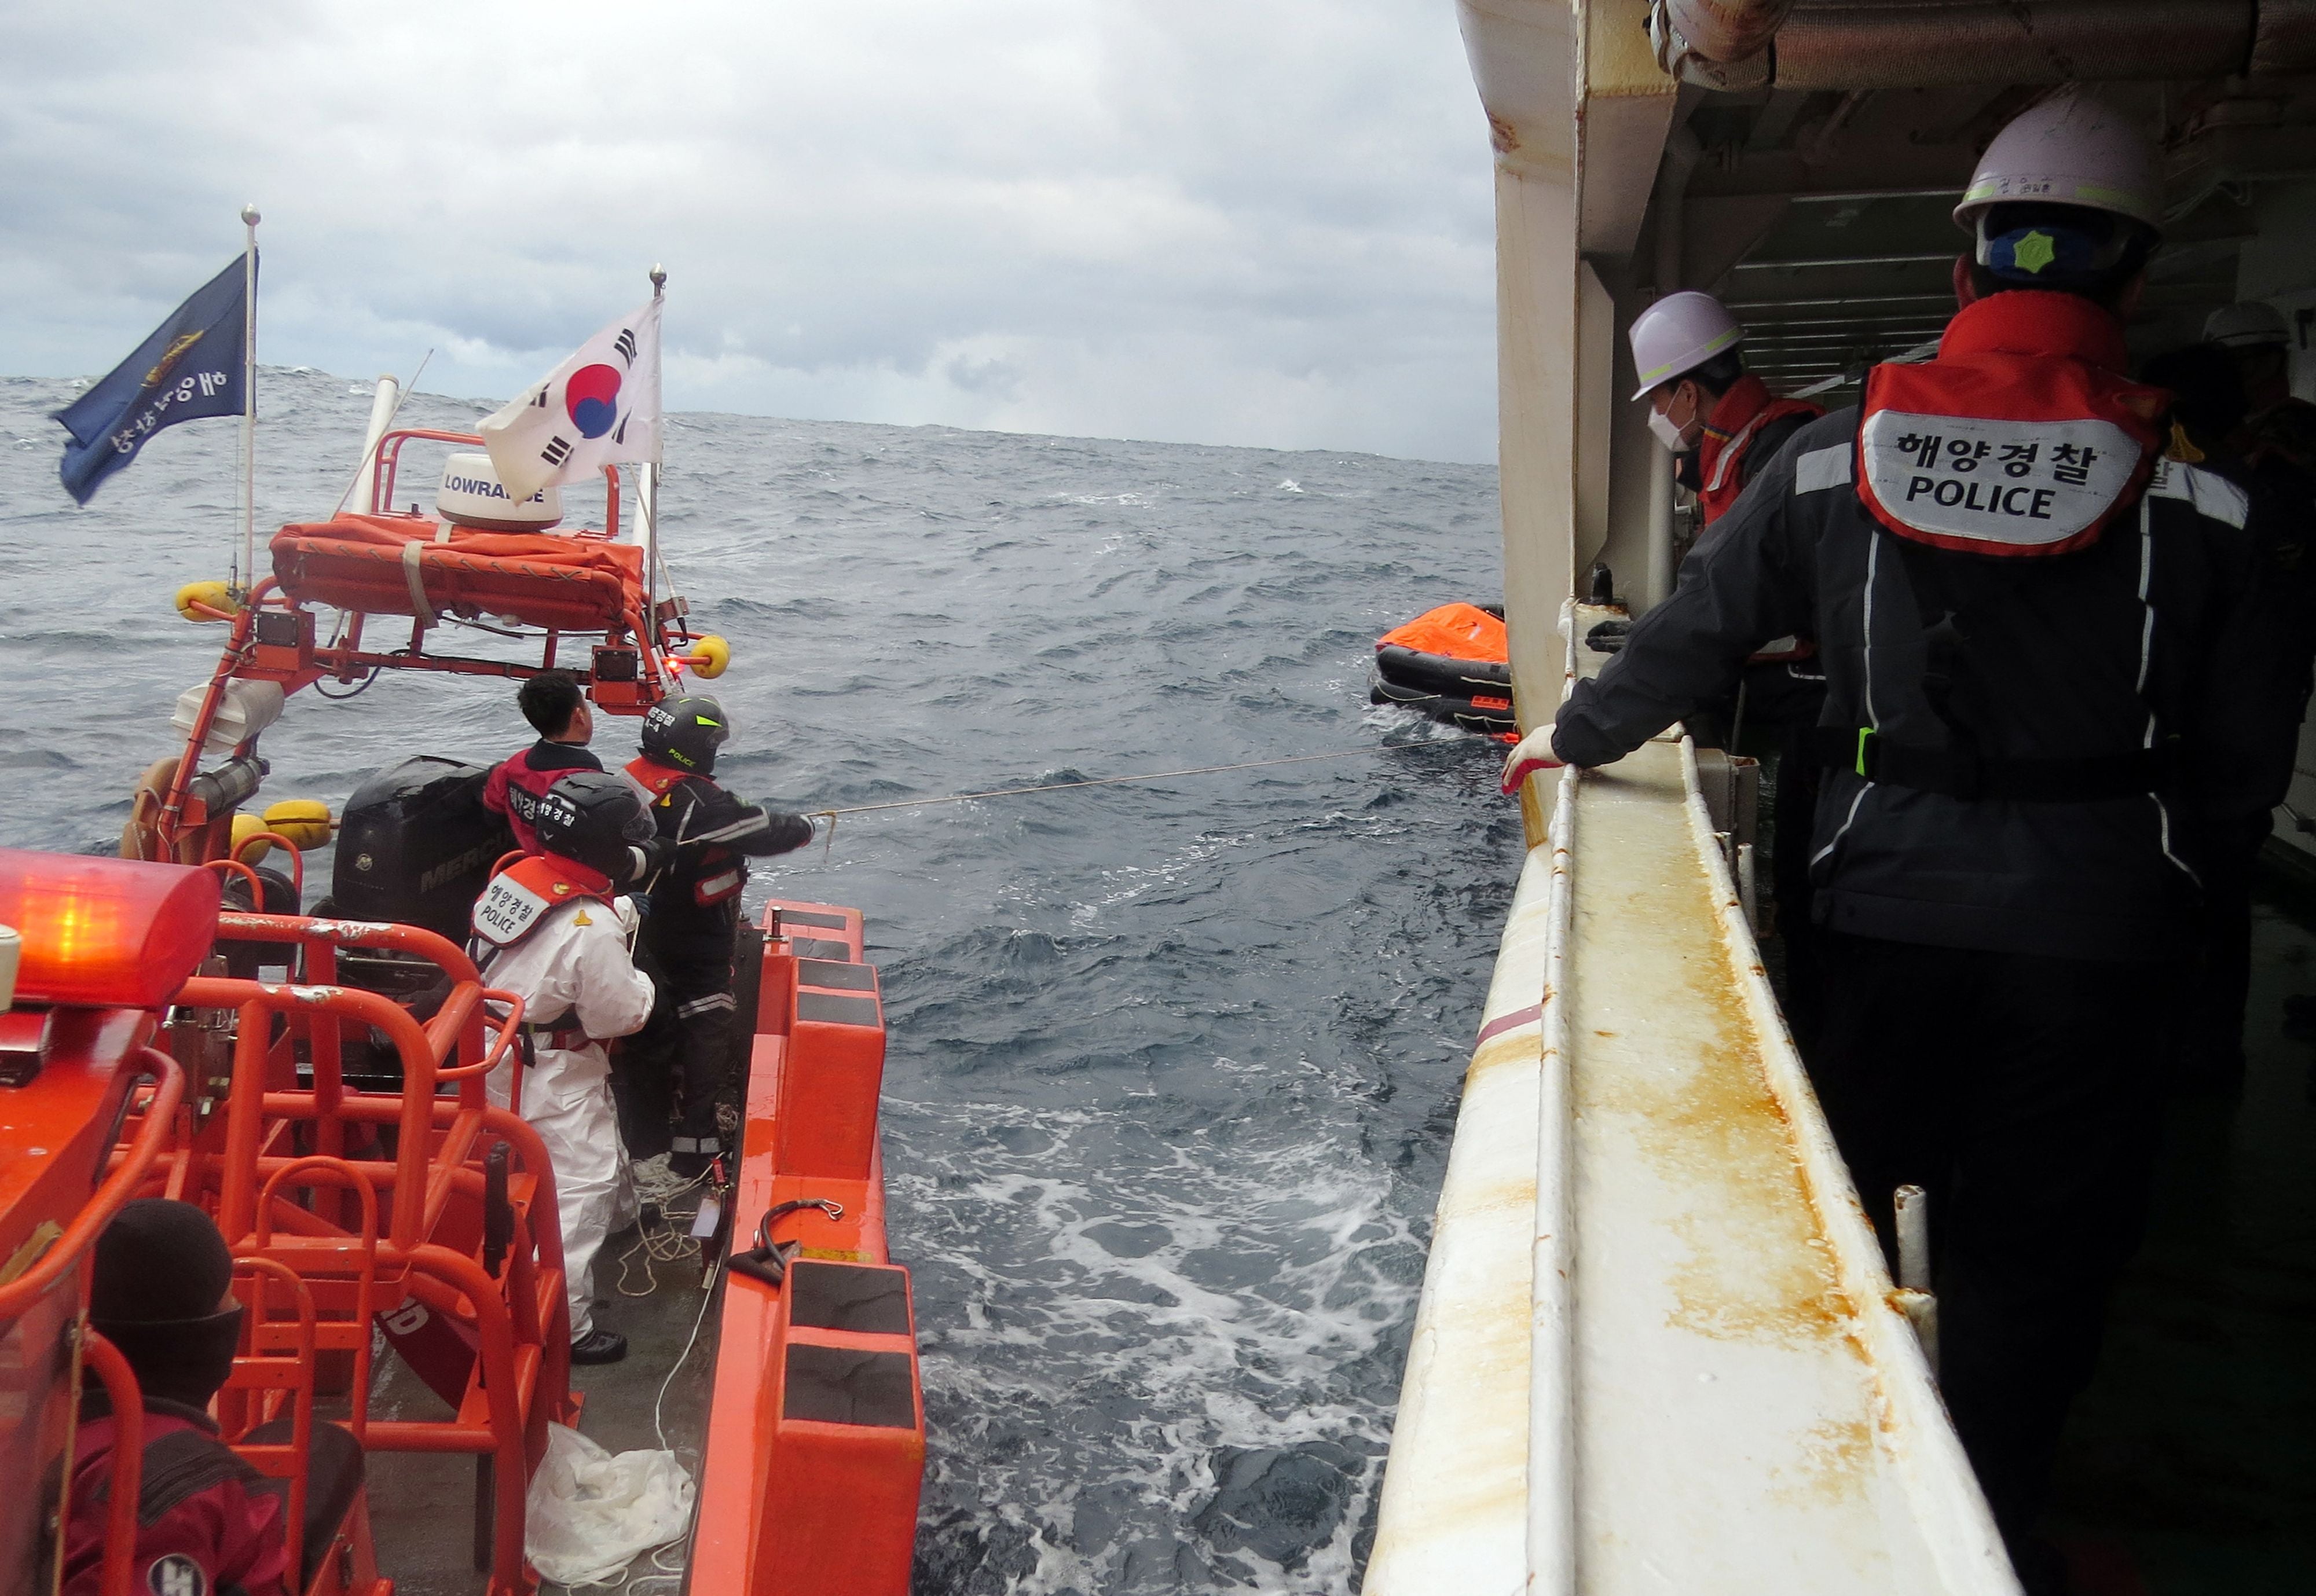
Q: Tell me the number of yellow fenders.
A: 4